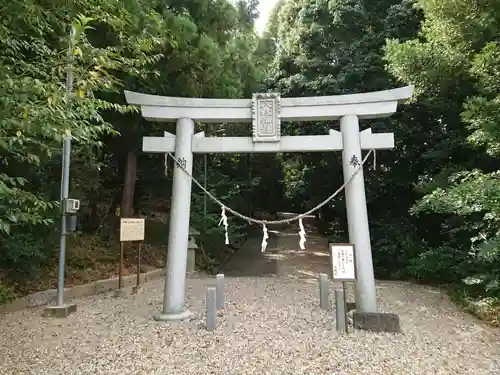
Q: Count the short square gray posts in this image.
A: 4